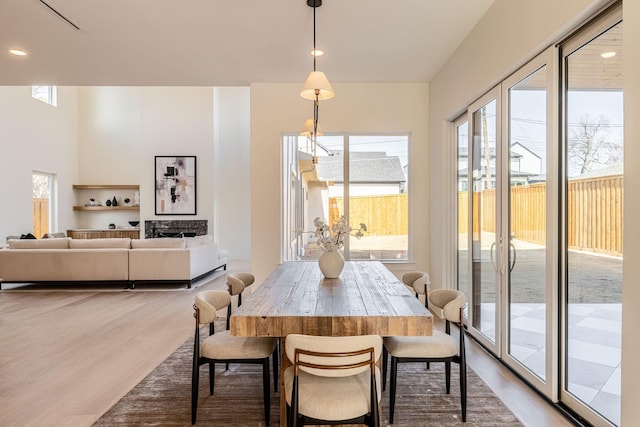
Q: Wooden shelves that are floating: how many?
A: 2